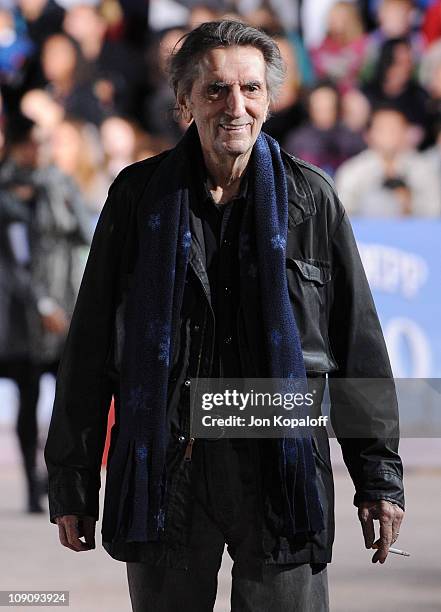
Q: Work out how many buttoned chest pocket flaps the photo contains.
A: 1